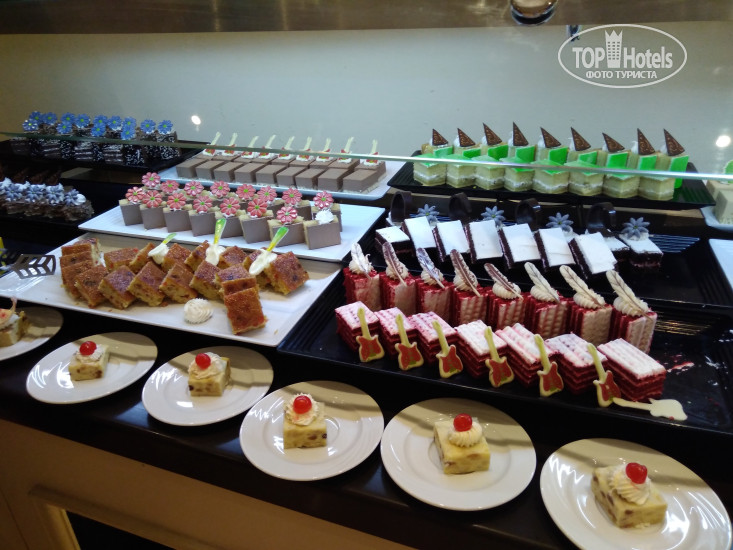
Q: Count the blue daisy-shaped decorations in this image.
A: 13